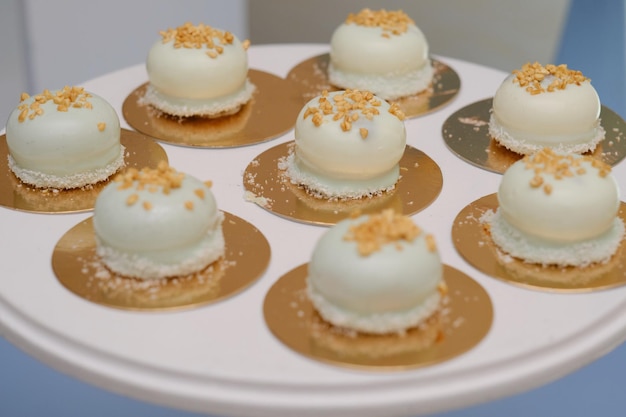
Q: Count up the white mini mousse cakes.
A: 8